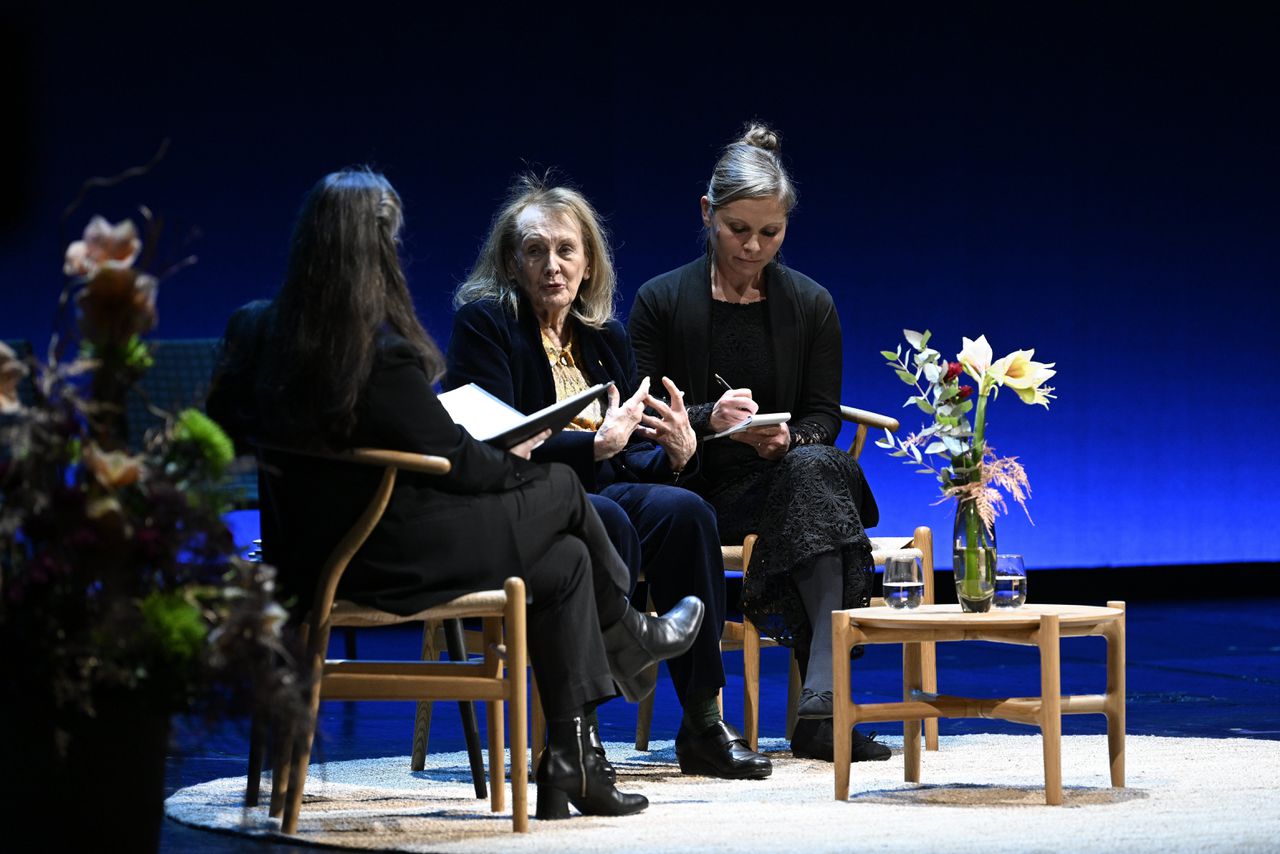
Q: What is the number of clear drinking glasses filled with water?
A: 2